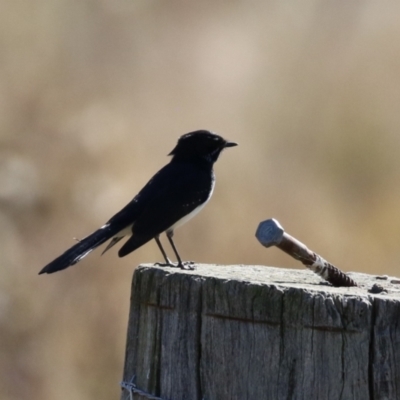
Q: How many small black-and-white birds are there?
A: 1